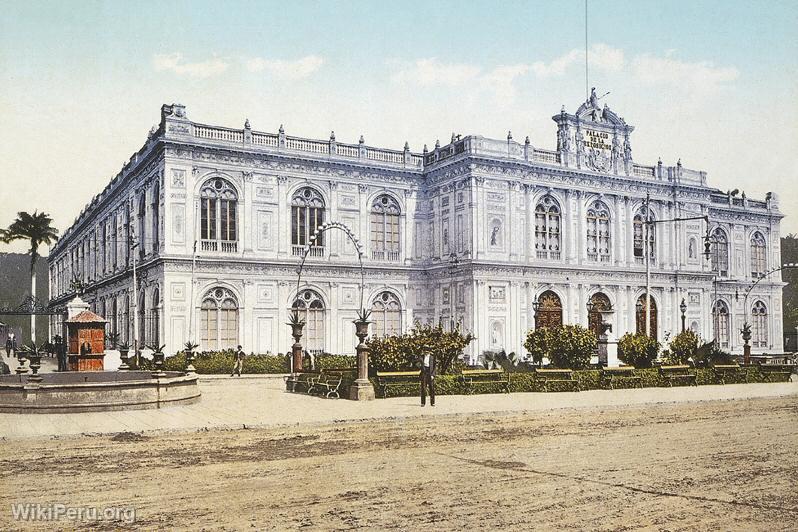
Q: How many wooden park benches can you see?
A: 9